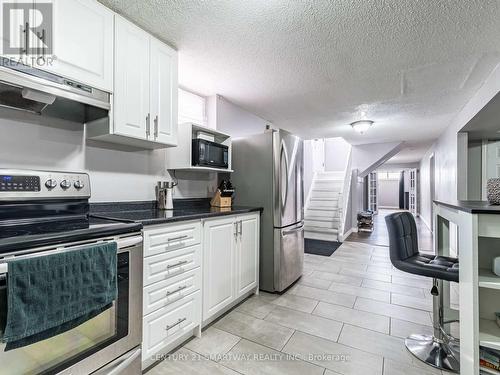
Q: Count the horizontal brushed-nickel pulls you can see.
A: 4